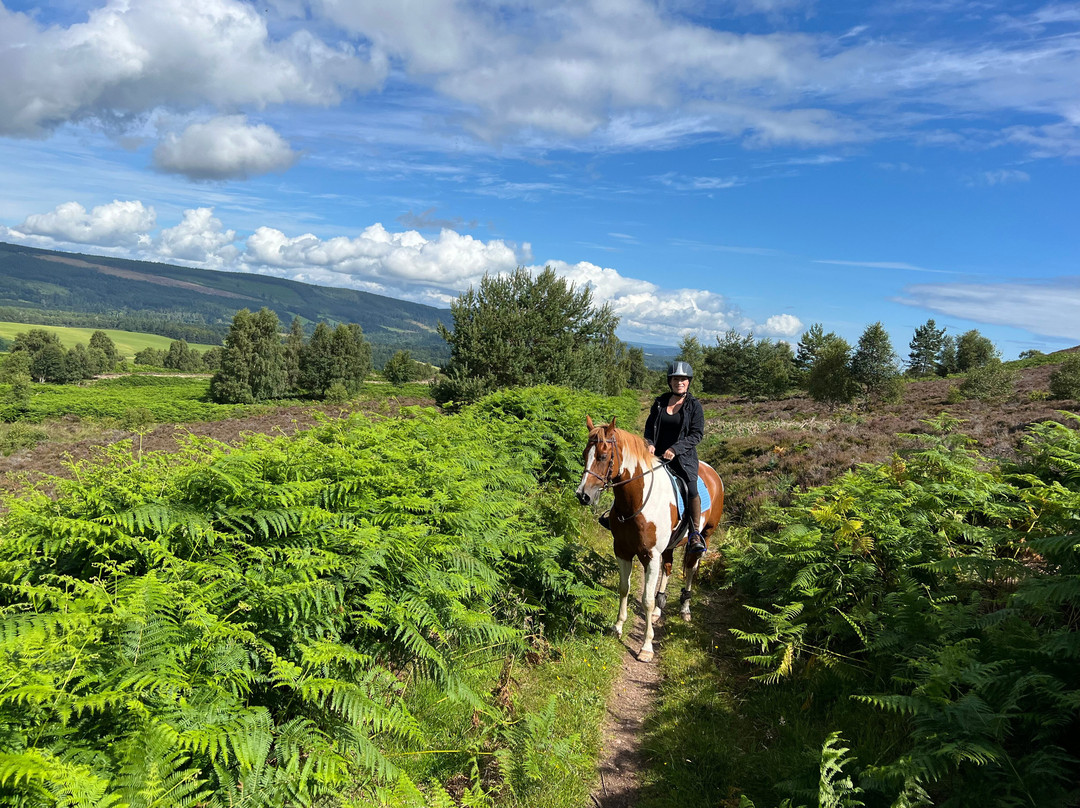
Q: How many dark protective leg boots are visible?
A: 2